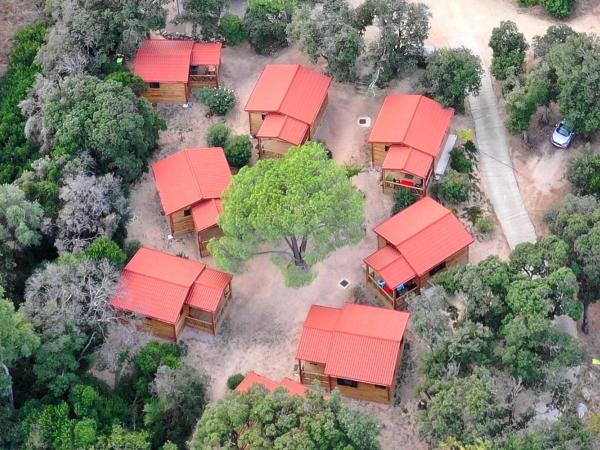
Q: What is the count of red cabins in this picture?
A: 8